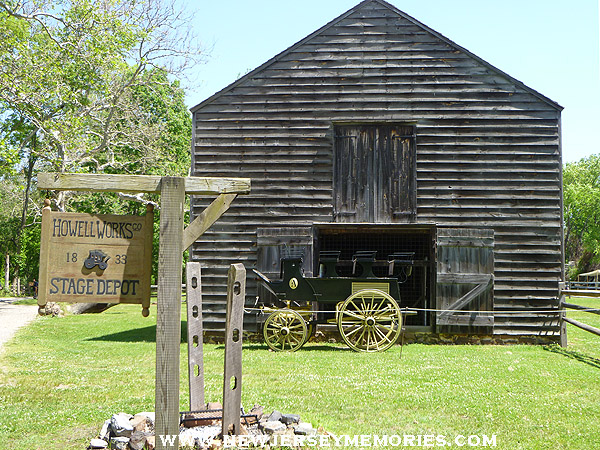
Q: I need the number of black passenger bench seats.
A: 3